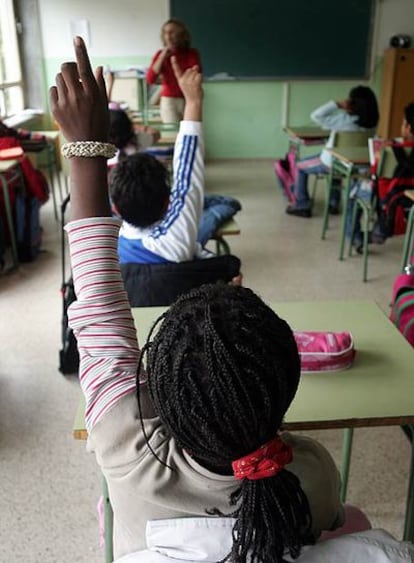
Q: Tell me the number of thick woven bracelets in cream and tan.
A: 1